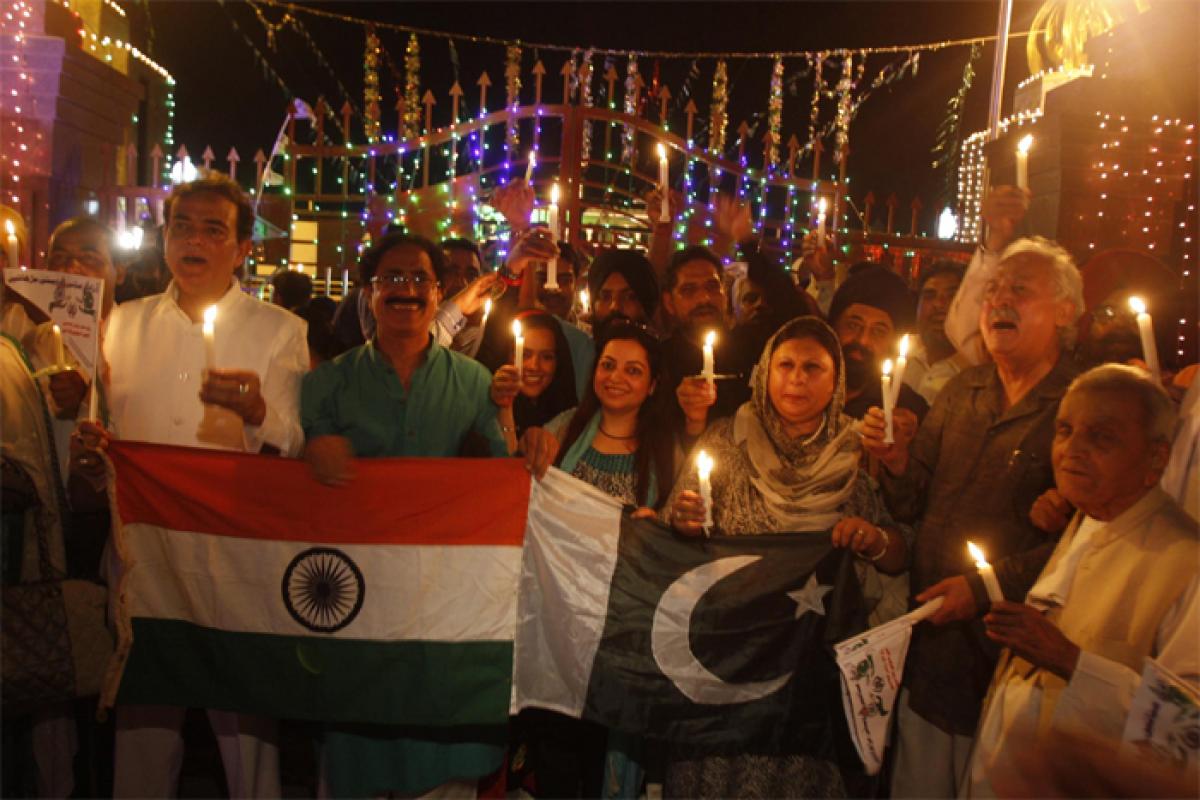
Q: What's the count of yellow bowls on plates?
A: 0